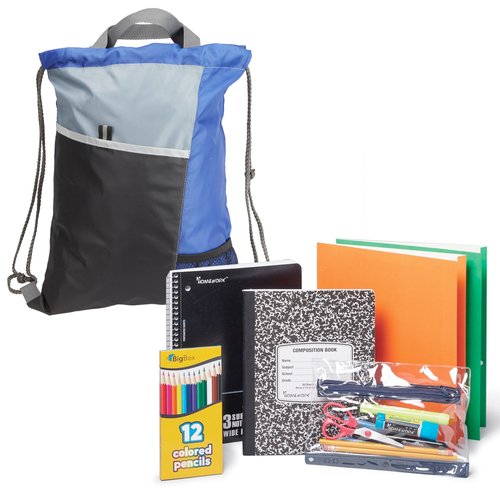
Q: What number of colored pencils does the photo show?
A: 12